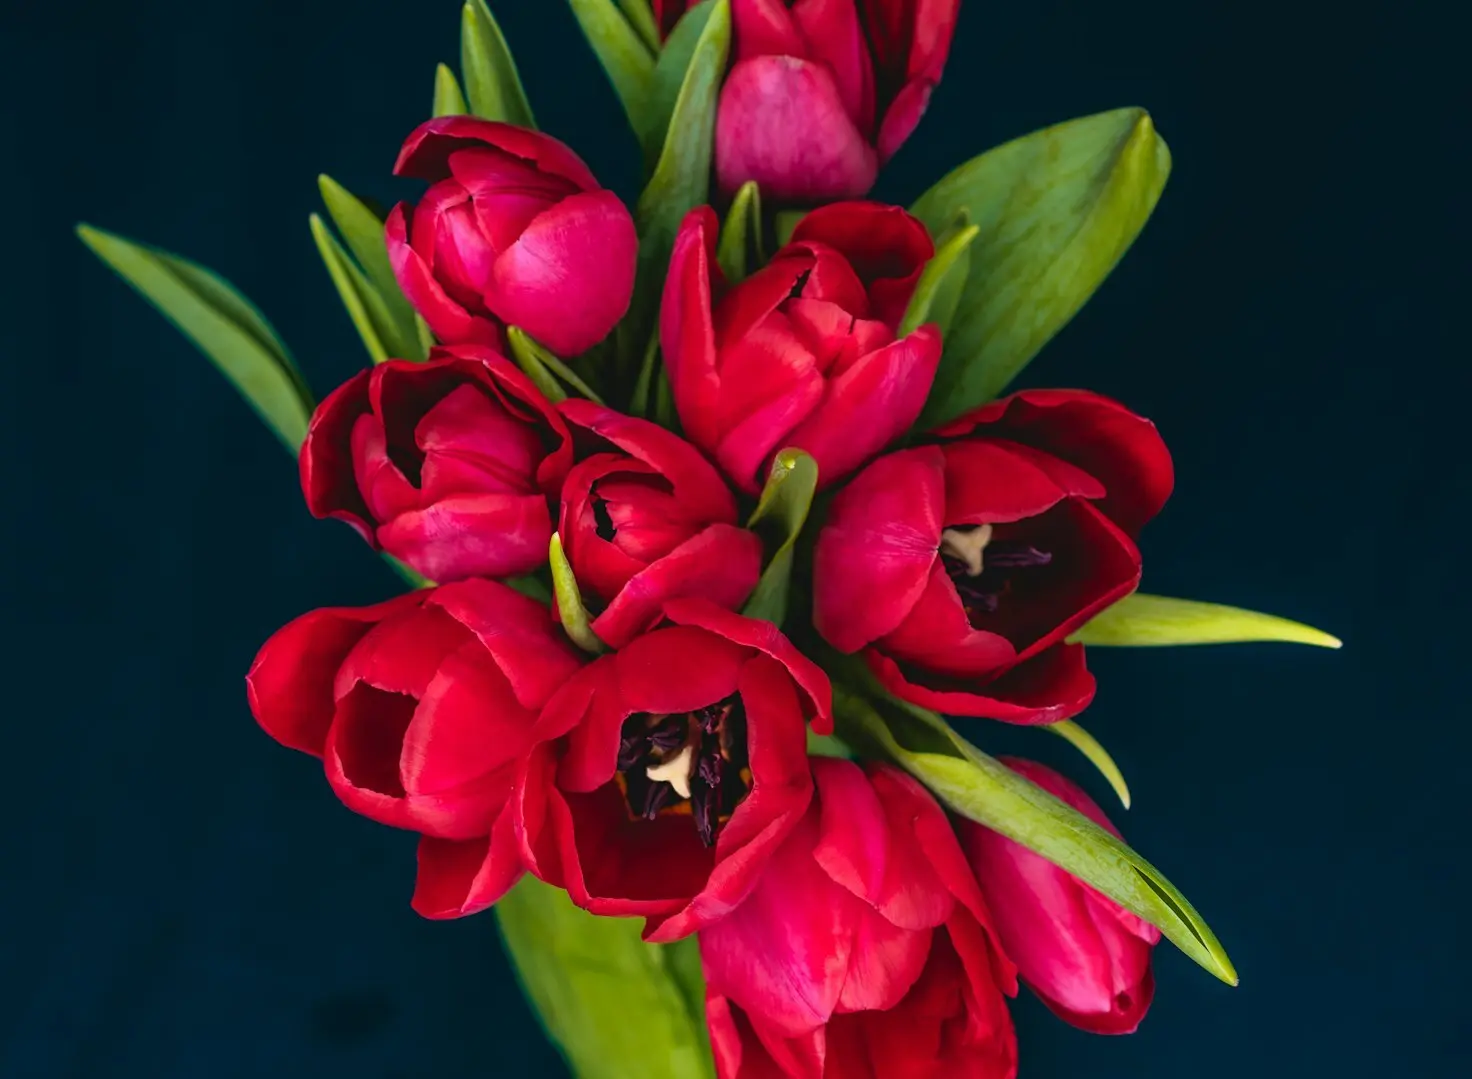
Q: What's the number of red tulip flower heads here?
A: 10